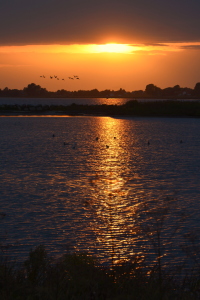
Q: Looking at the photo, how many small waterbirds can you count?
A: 8